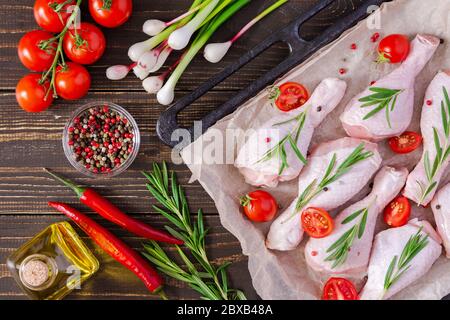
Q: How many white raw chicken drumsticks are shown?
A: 7